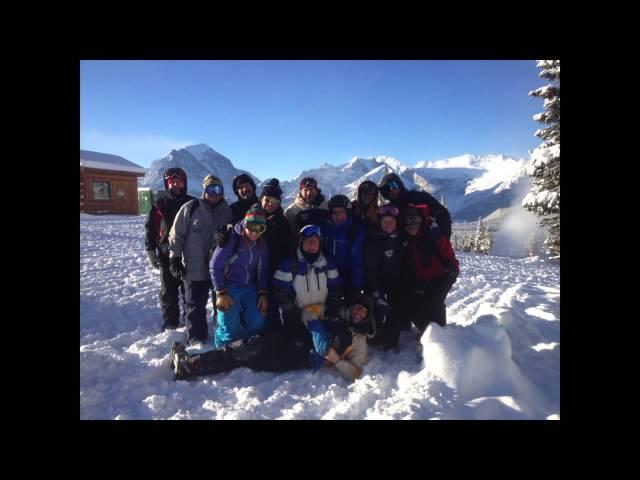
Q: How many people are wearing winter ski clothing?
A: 13